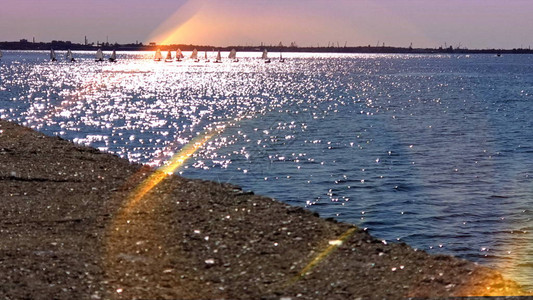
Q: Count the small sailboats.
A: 13